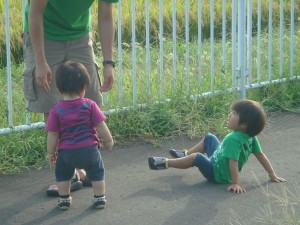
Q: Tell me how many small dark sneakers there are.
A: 4